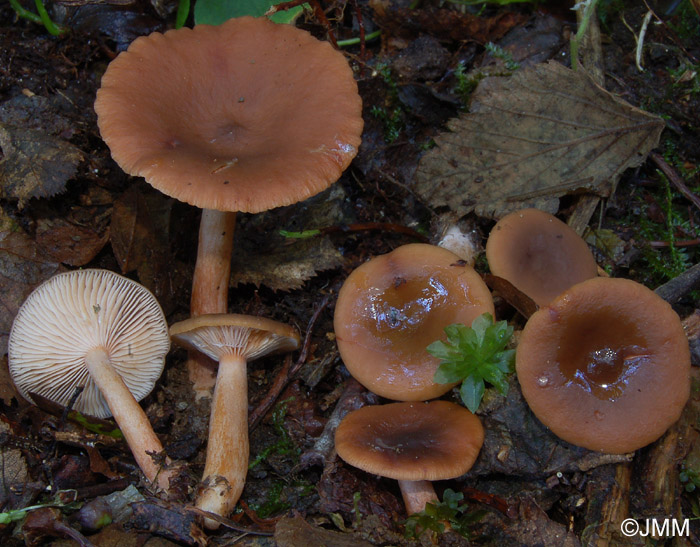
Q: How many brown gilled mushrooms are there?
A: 7